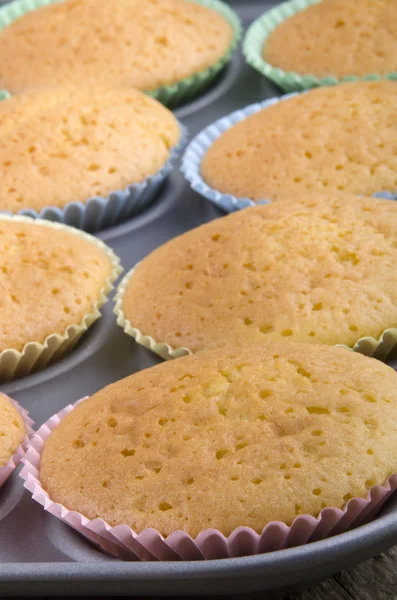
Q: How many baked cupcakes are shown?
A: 8